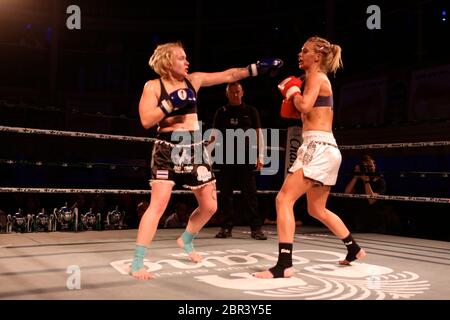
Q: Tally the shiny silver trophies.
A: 5